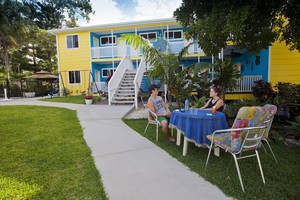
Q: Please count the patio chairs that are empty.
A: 2